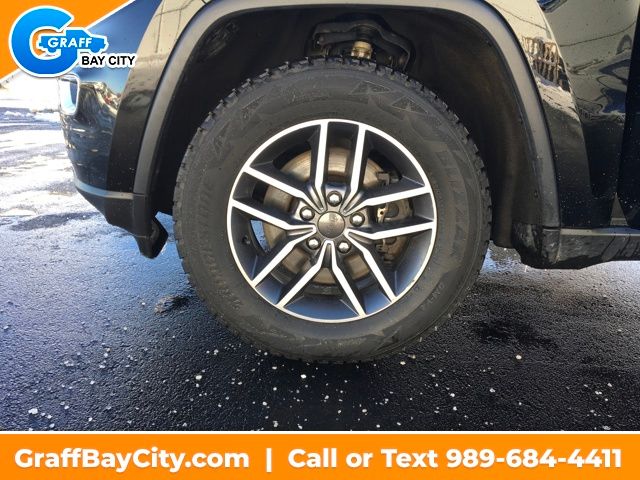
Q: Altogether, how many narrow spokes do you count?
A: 10